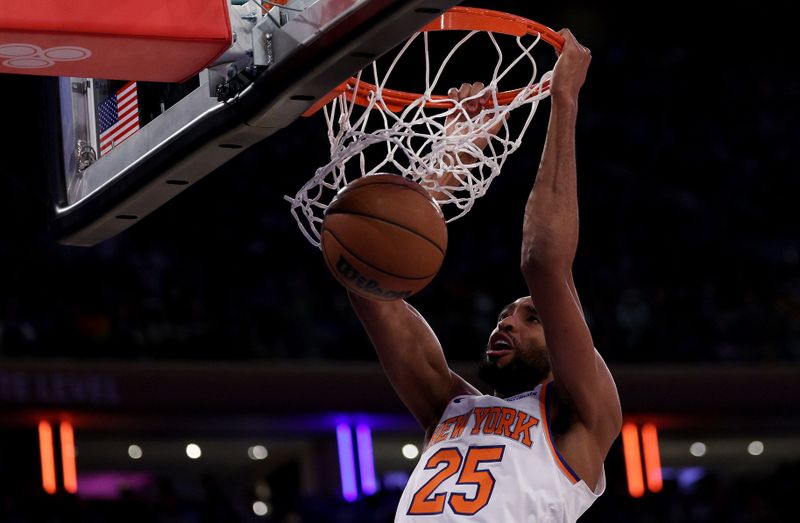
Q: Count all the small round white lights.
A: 7